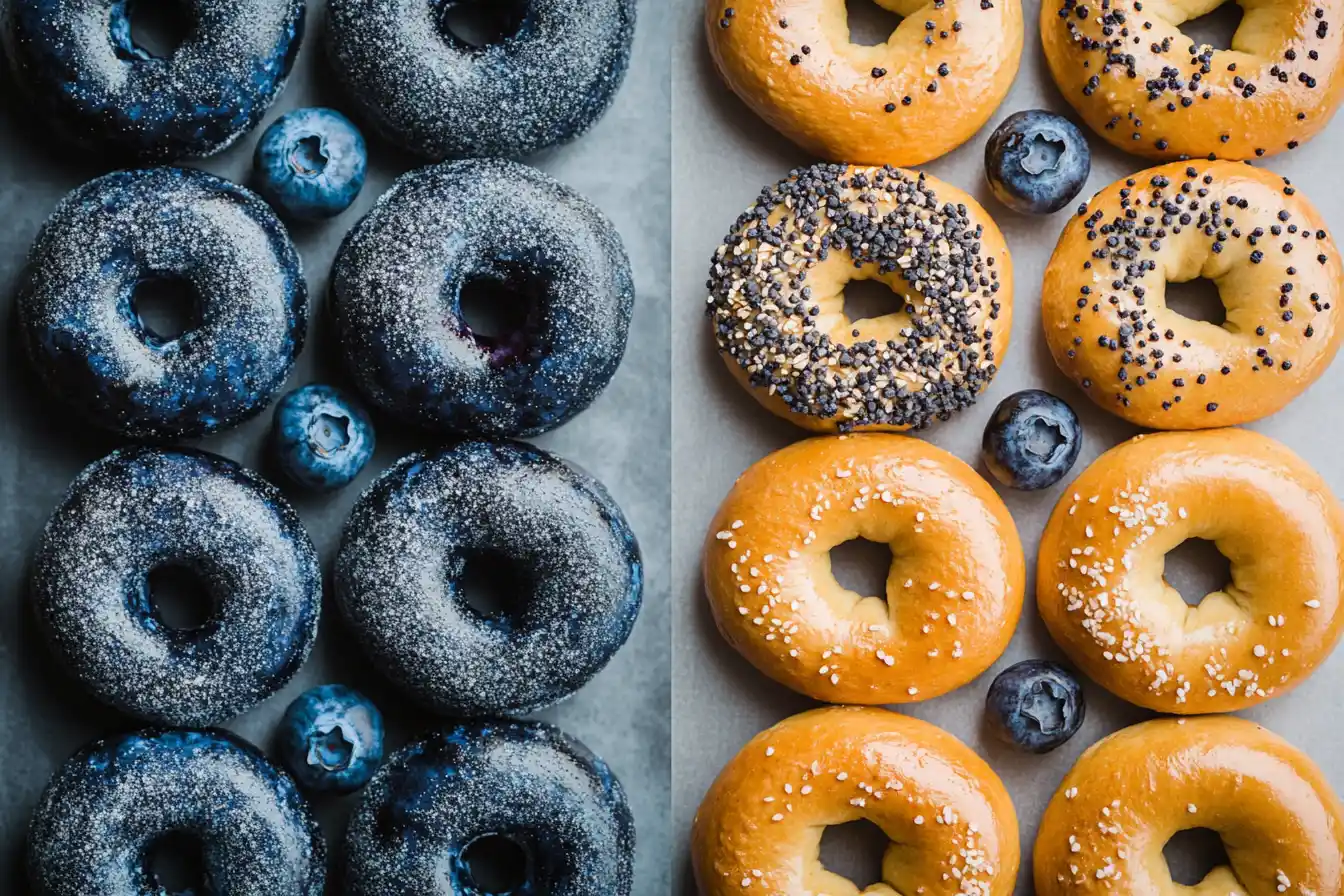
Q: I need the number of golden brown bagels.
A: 8